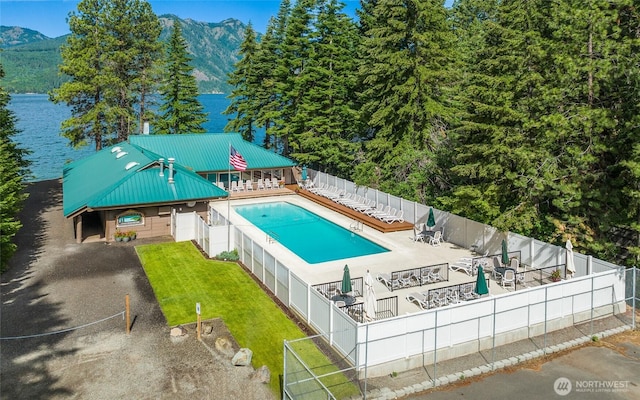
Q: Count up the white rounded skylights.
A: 3